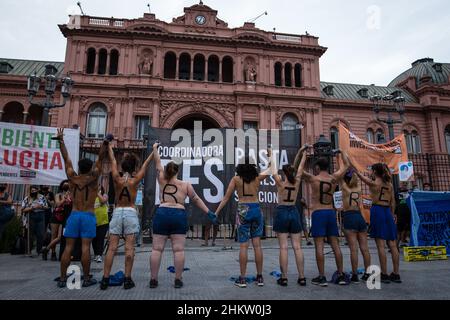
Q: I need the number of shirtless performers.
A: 8